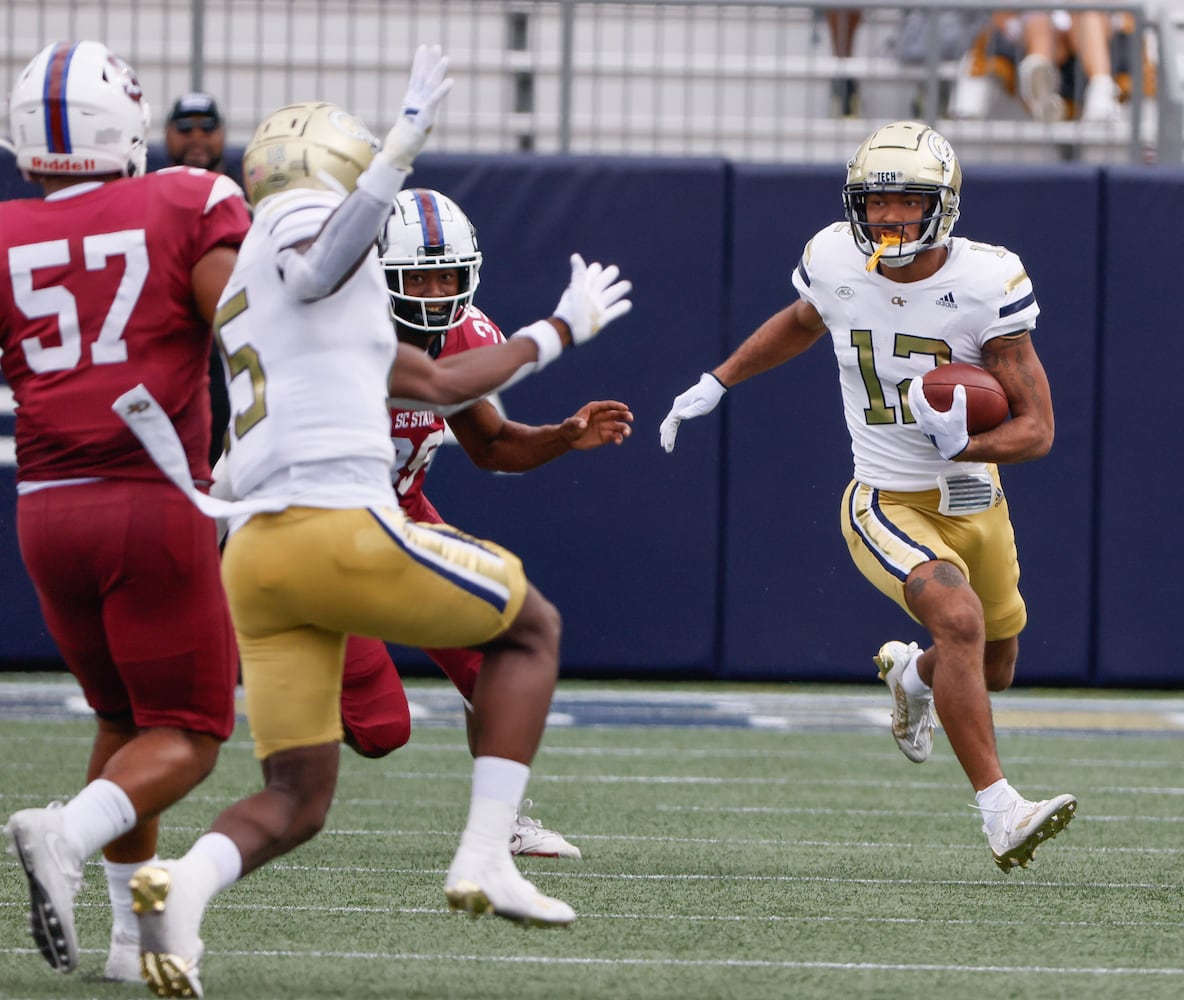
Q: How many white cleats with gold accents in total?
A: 4